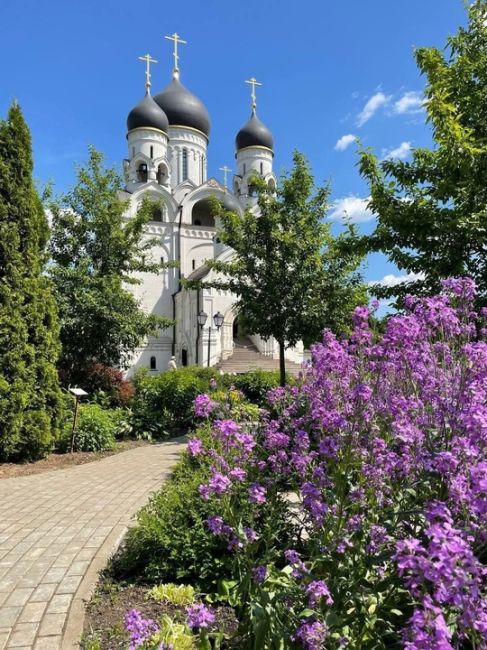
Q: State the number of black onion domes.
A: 3